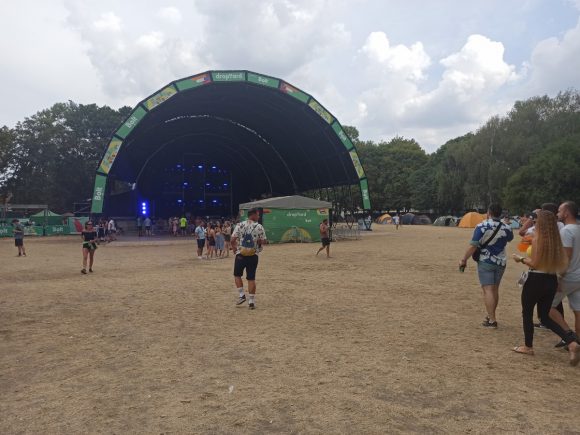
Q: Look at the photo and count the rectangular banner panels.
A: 12